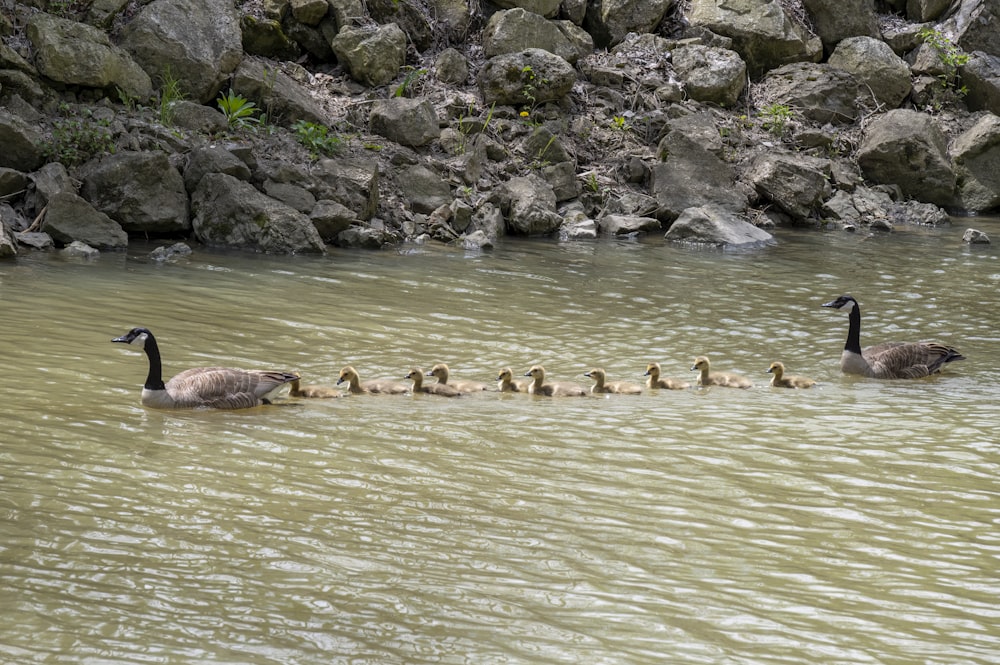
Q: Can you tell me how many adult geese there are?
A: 2